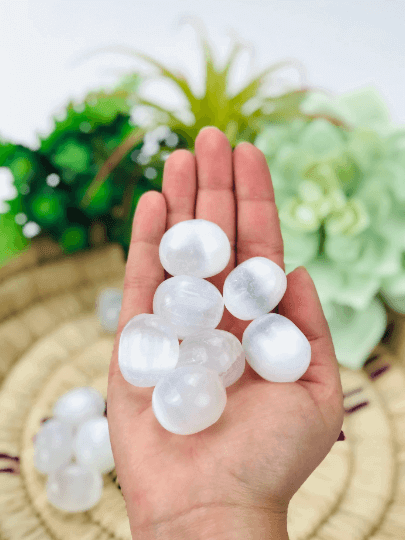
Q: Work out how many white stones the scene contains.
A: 12